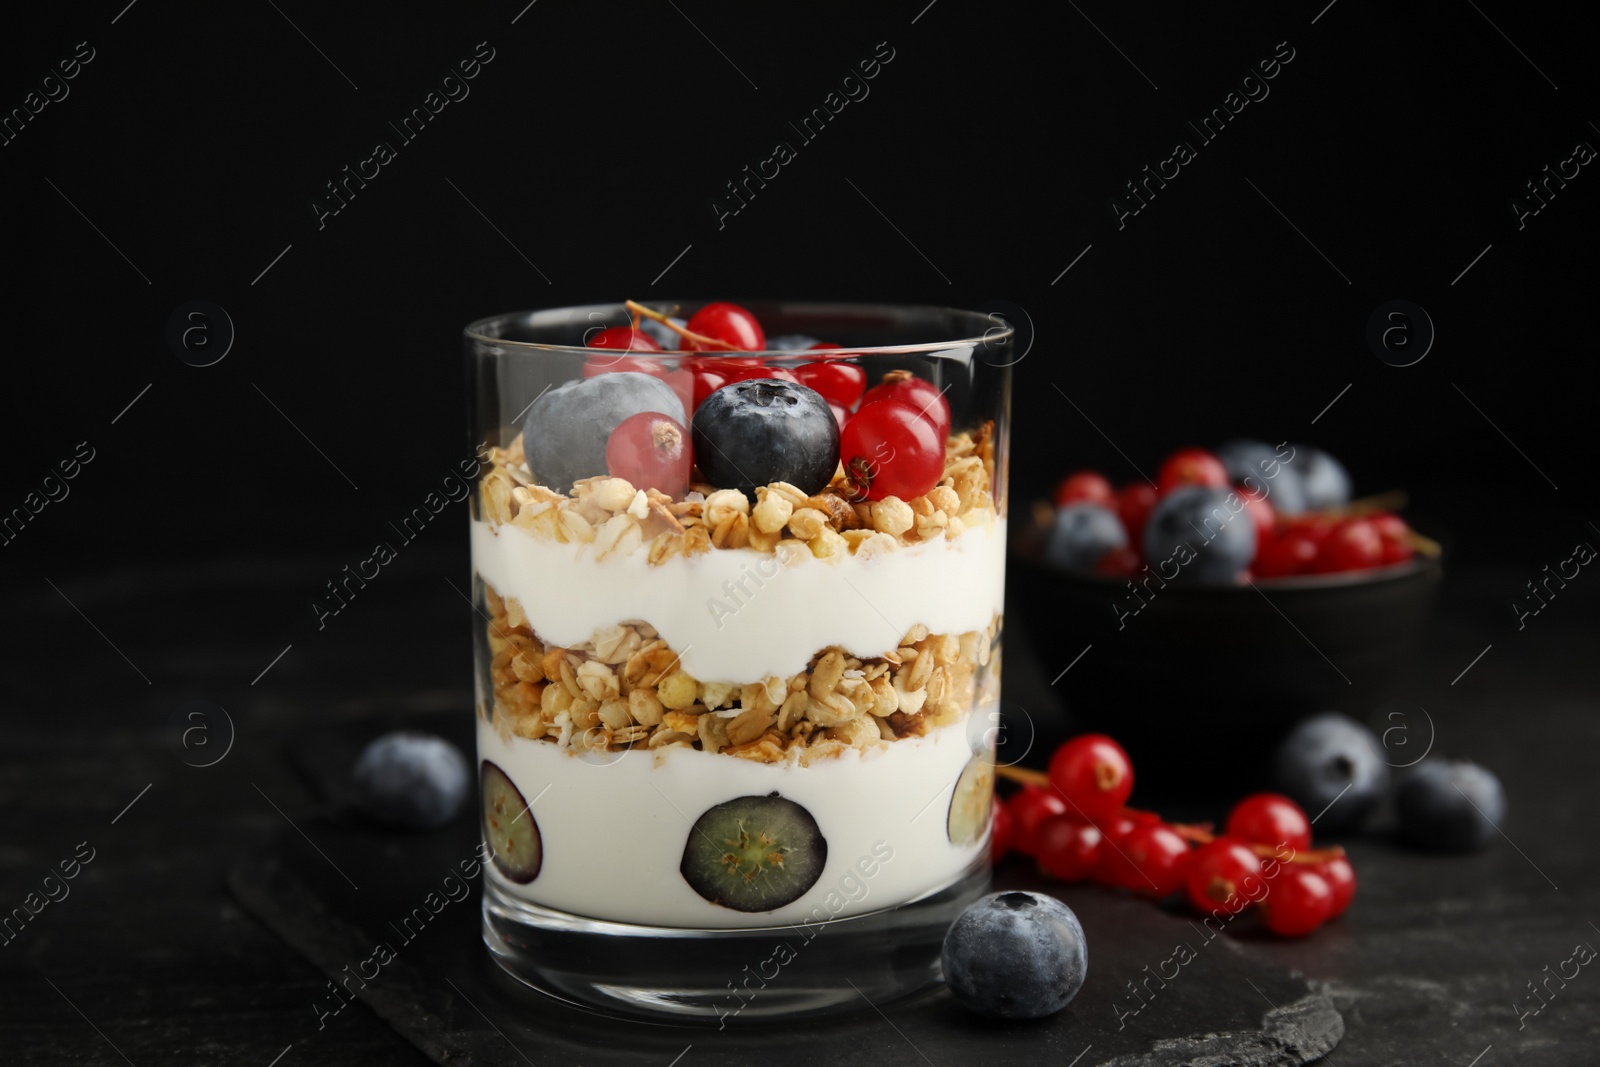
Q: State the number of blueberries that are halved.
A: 3